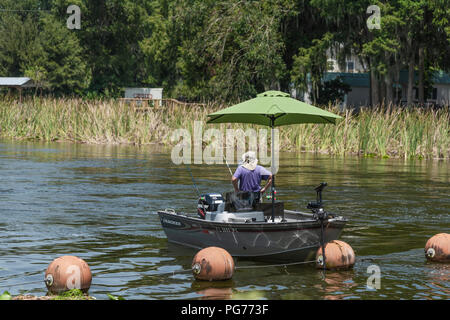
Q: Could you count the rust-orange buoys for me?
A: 4